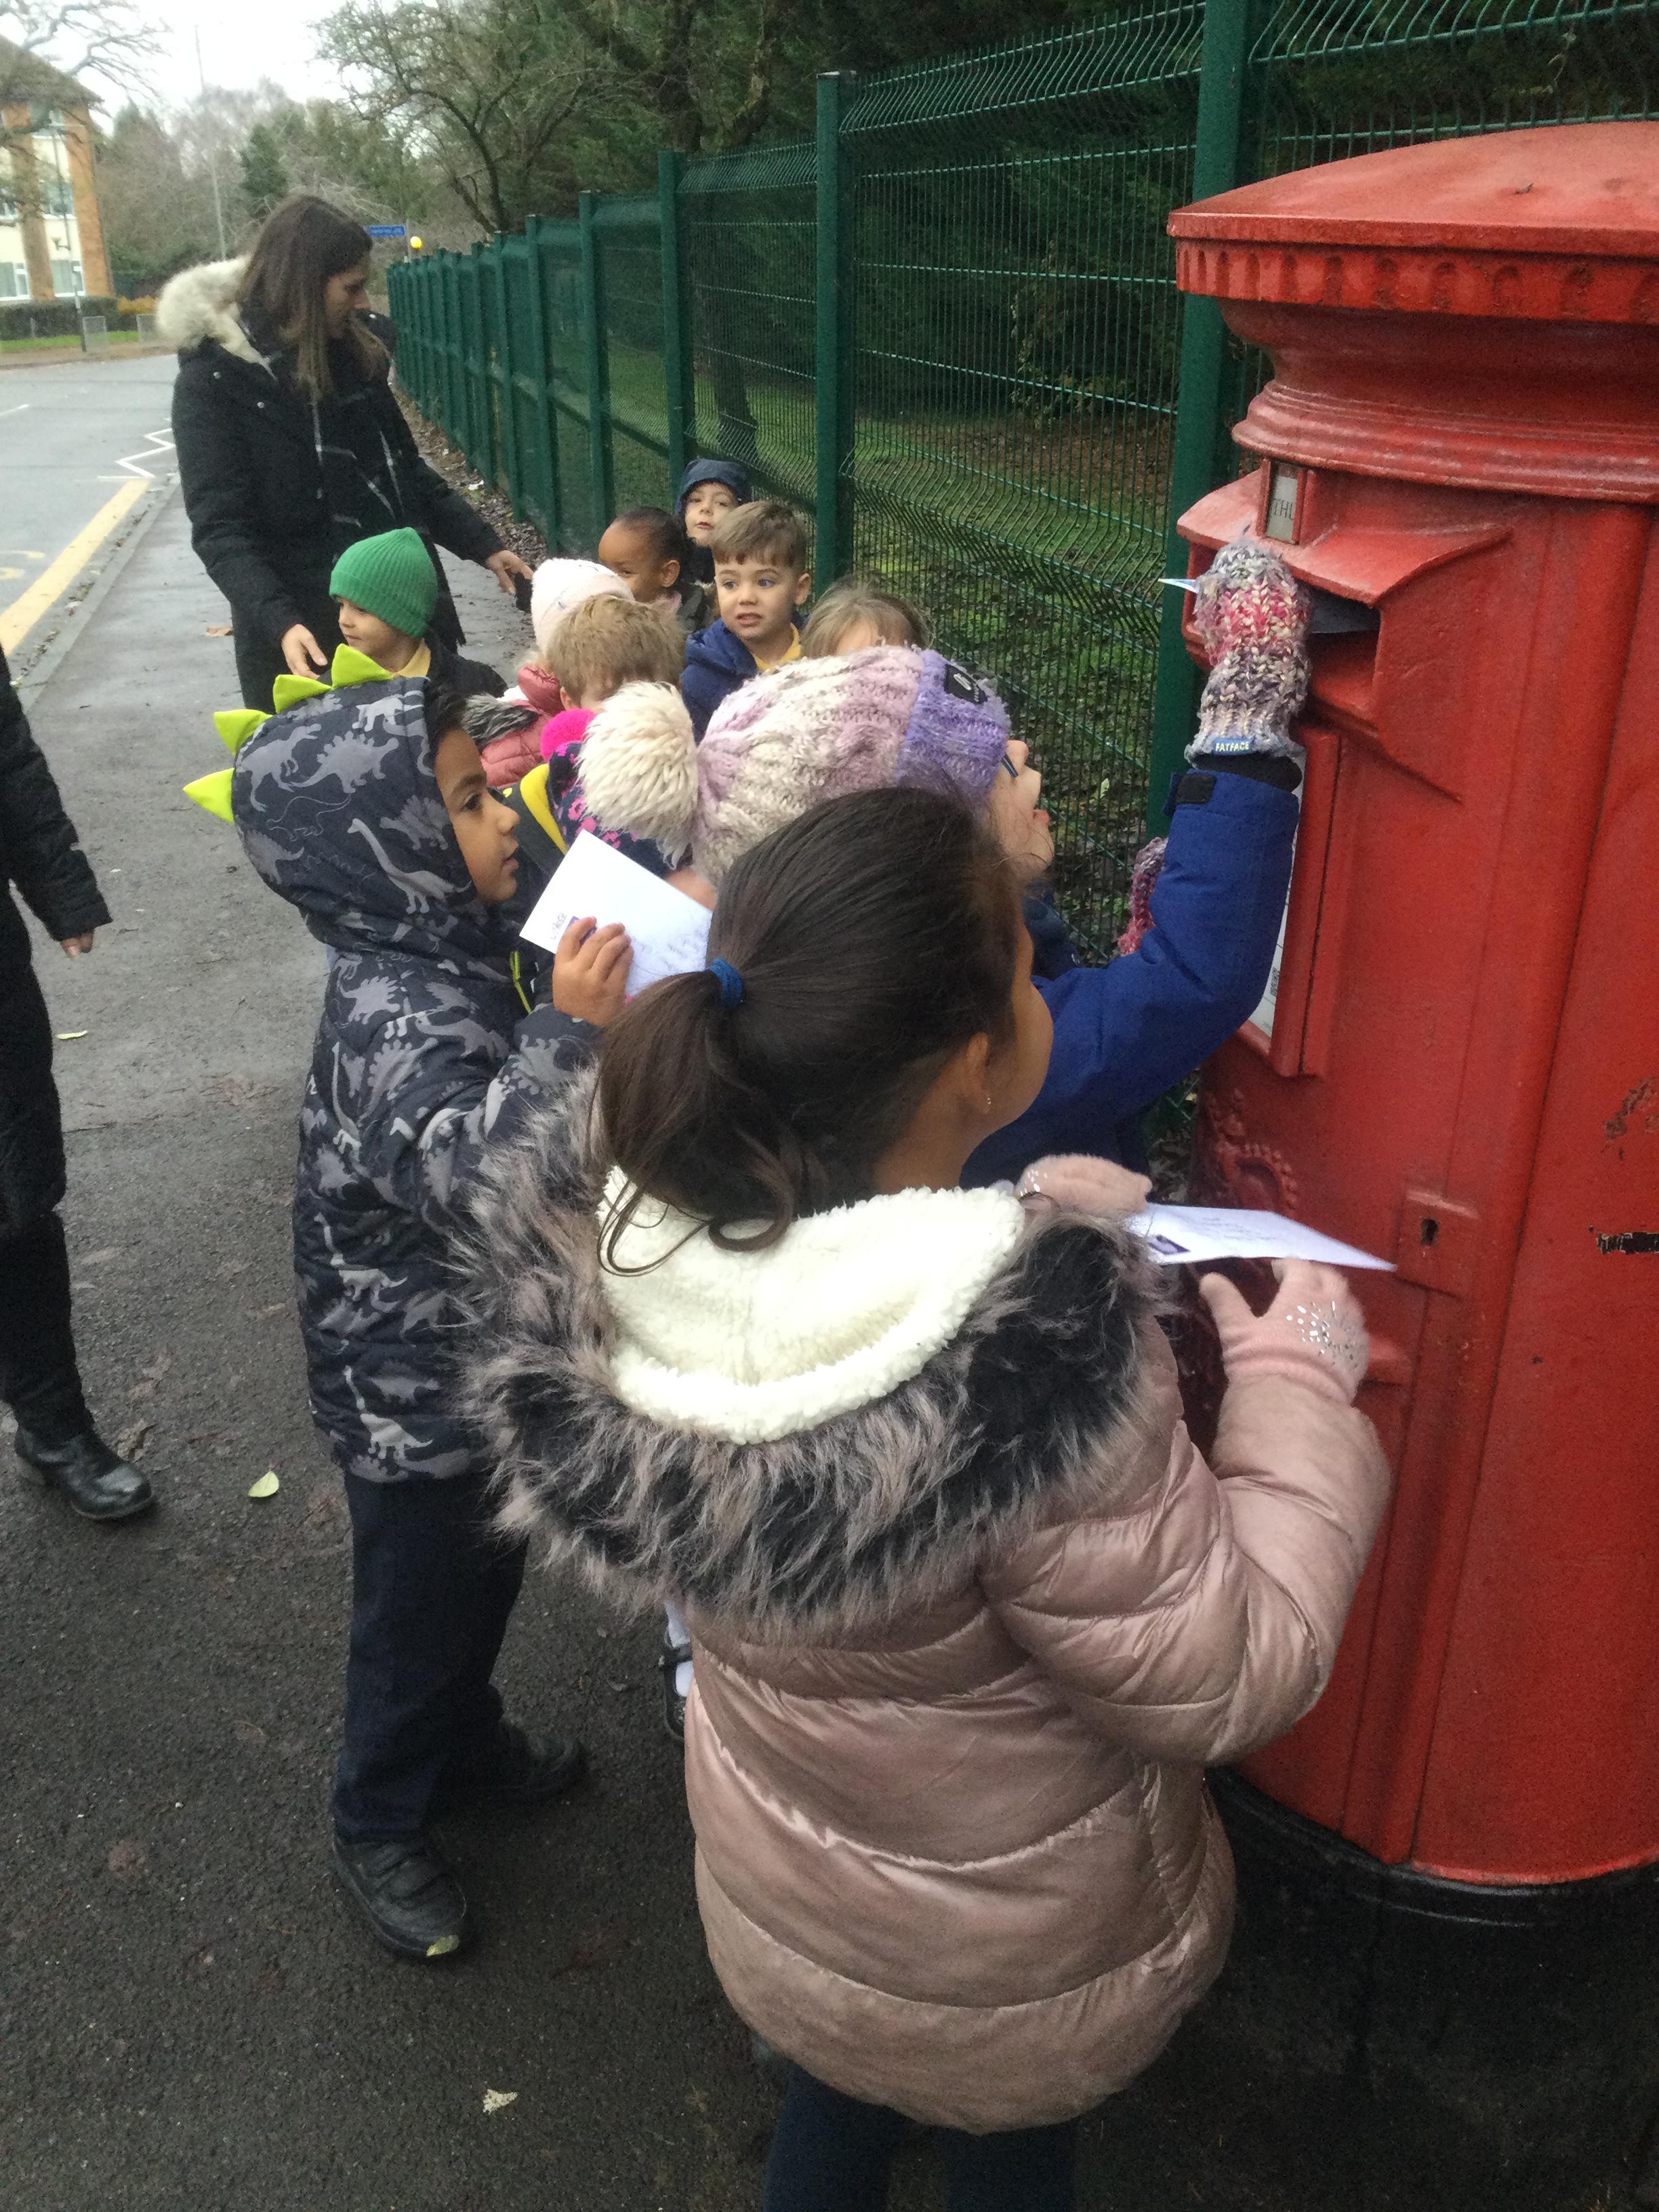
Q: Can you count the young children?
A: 11